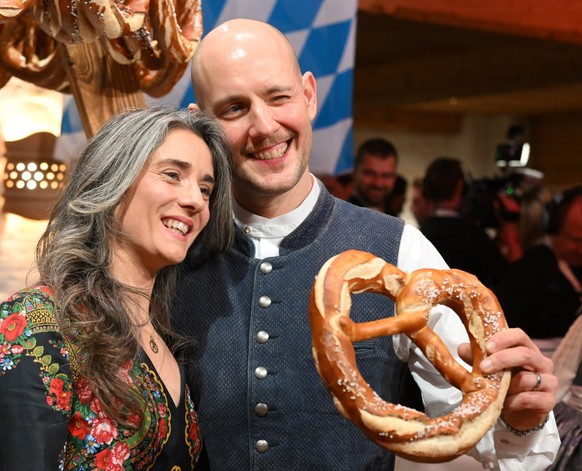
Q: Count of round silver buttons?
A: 6